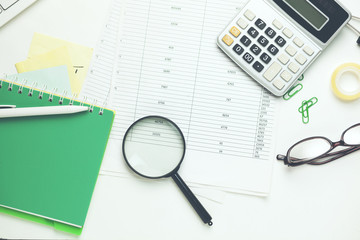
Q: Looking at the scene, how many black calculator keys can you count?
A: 12